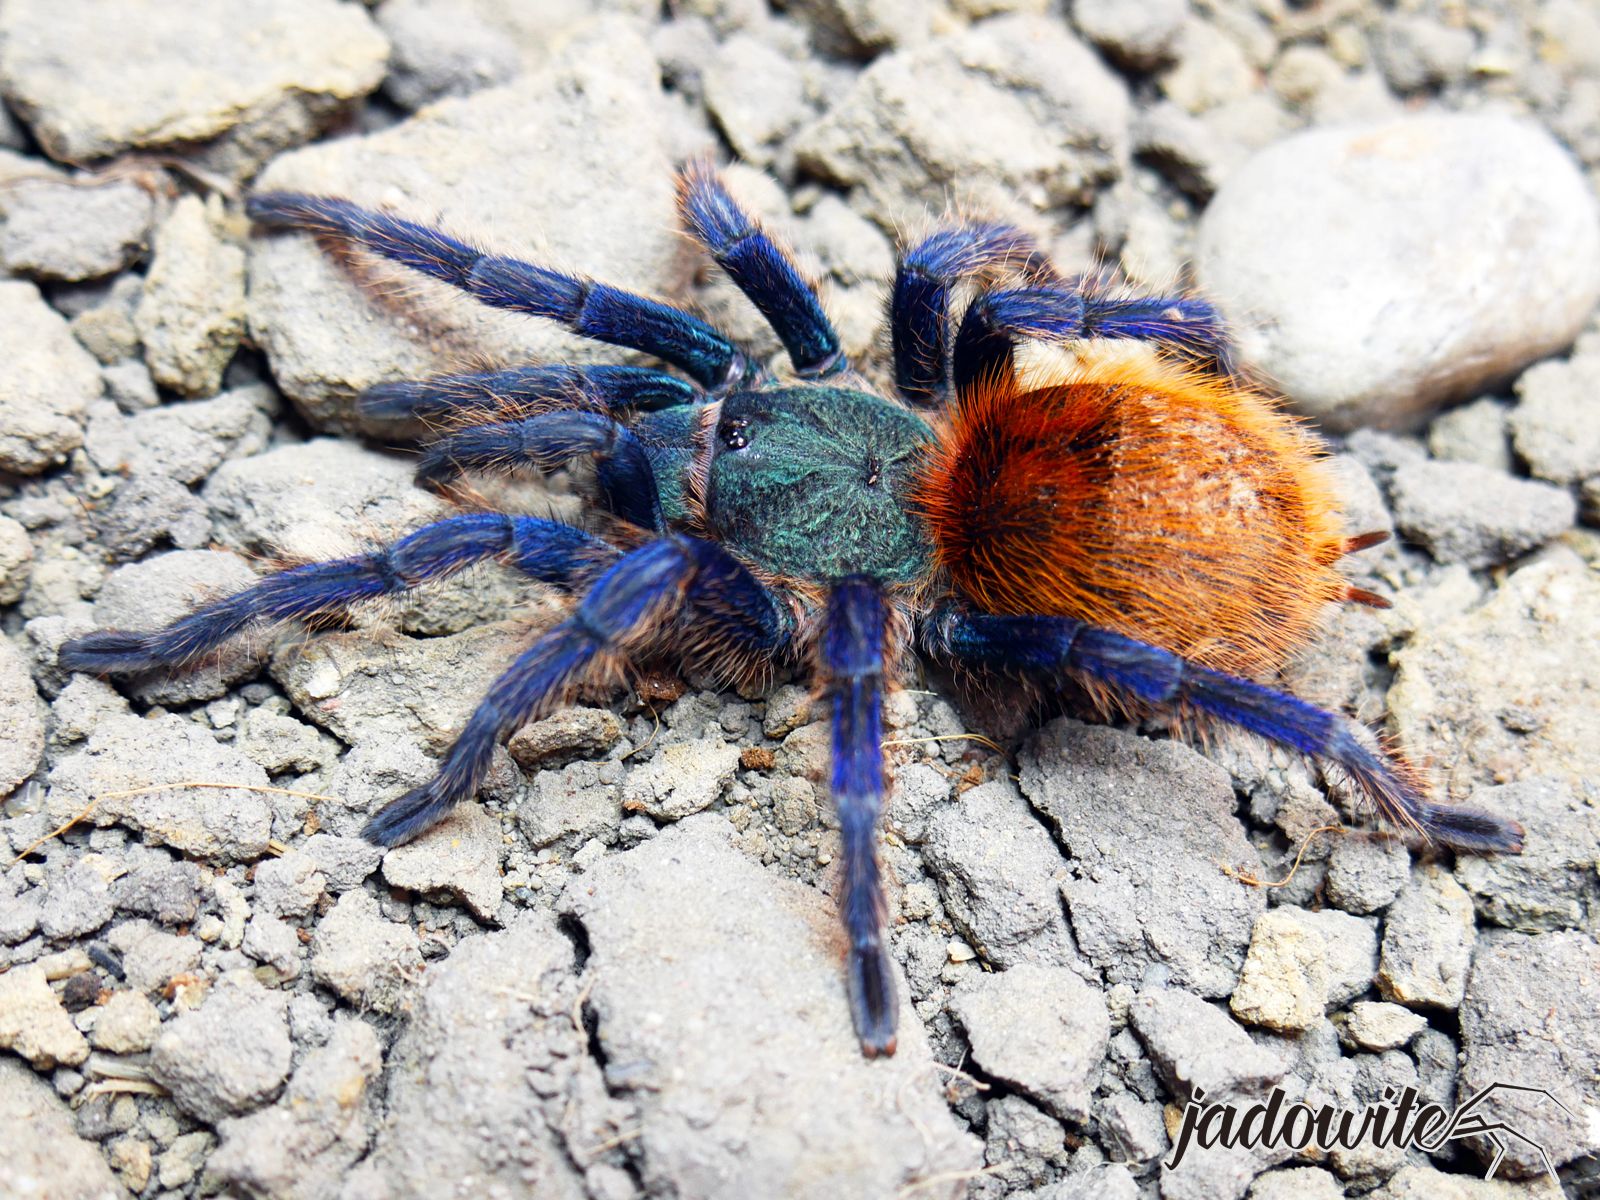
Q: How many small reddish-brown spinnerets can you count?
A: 2